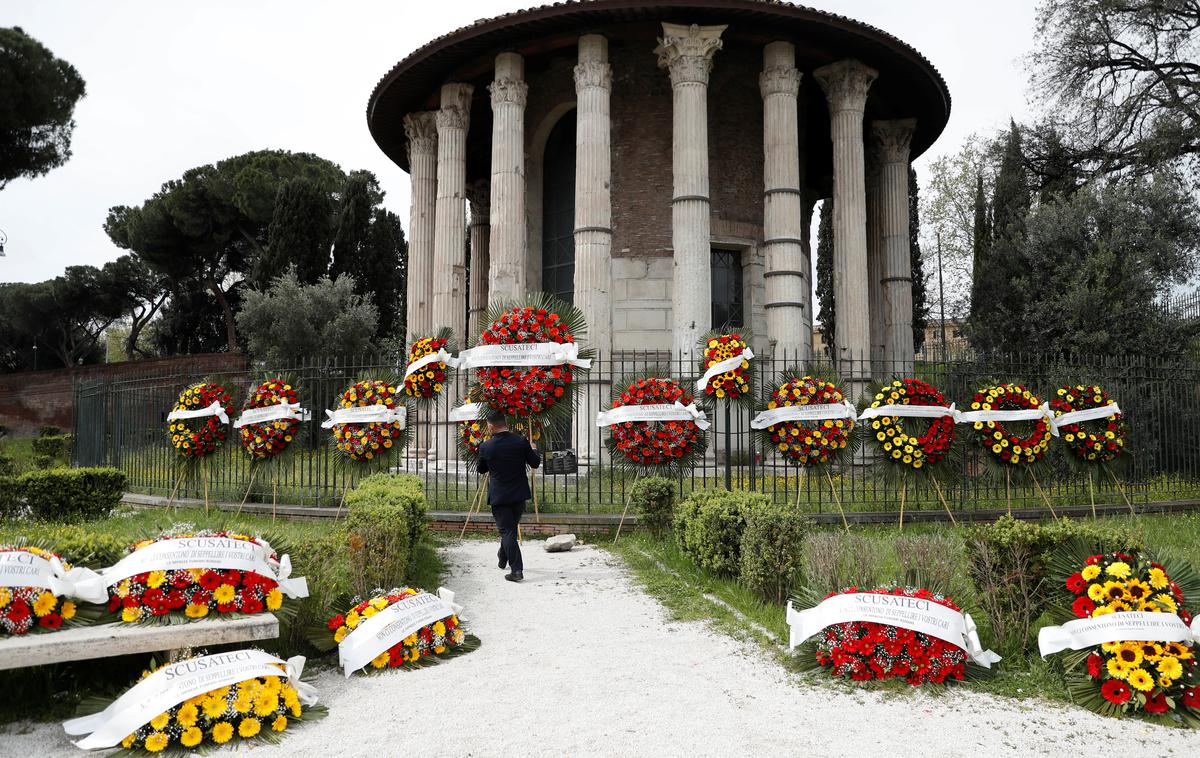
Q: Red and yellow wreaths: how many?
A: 14